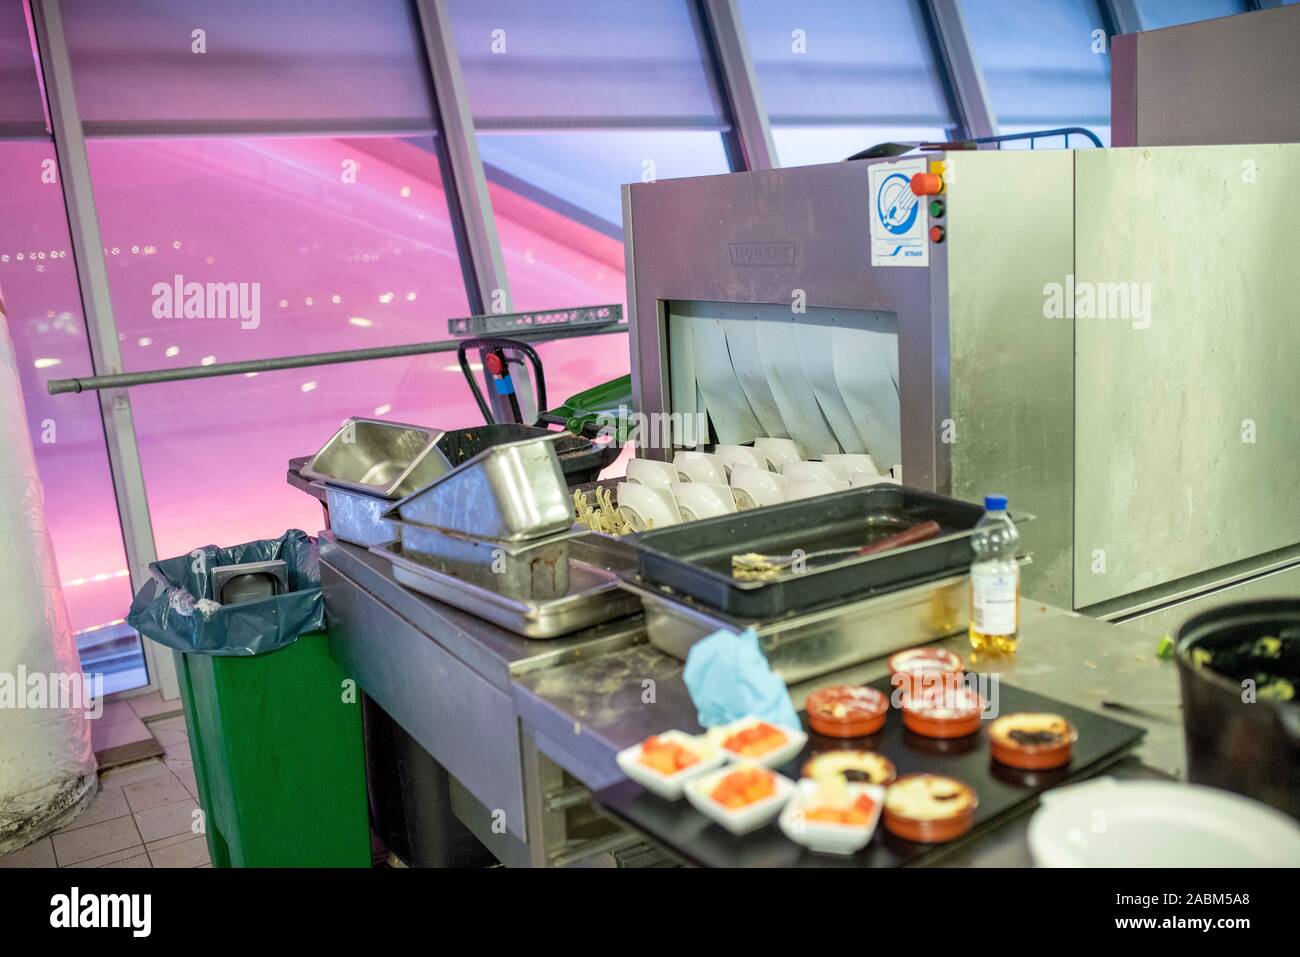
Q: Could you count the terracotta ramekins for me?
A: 6